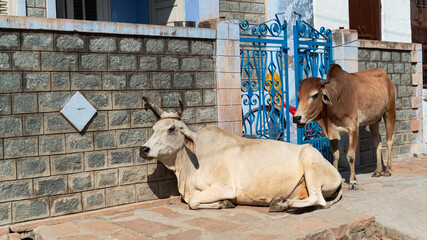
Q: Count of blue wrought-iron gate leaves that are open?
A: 1